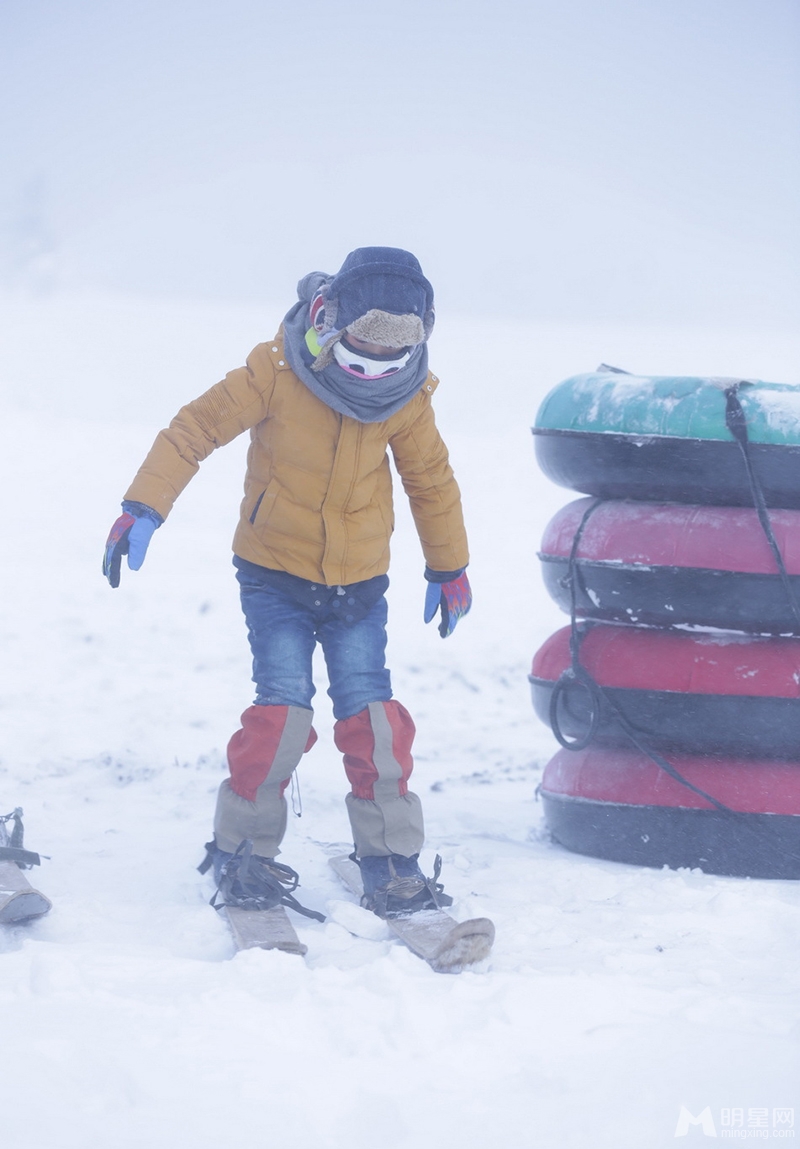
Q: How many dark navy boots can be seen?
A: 2